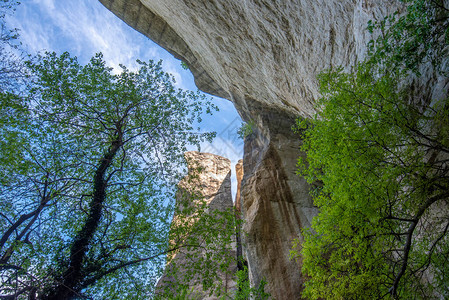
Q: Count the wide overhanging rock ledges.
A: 1